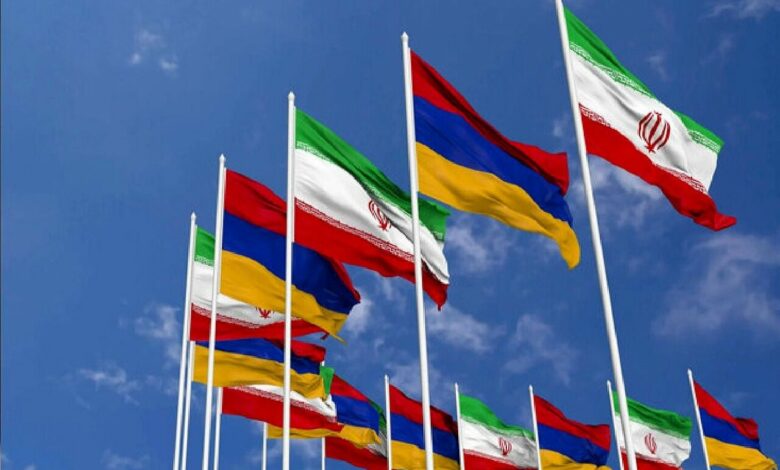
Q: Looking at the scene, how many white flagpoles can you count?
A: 14